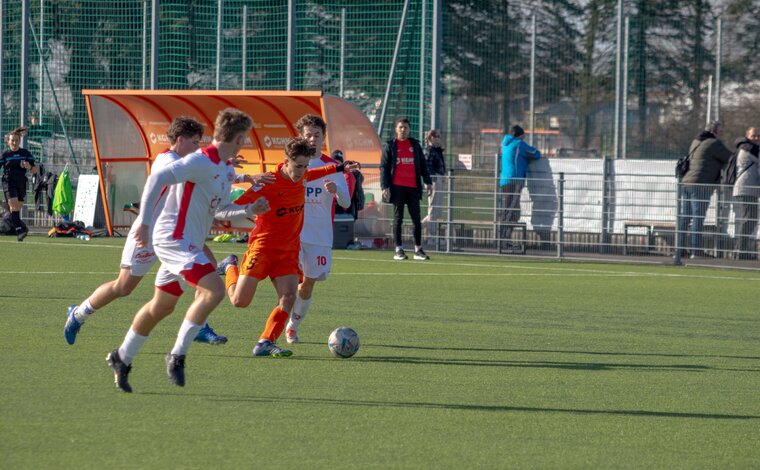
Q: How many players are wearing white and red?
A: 3